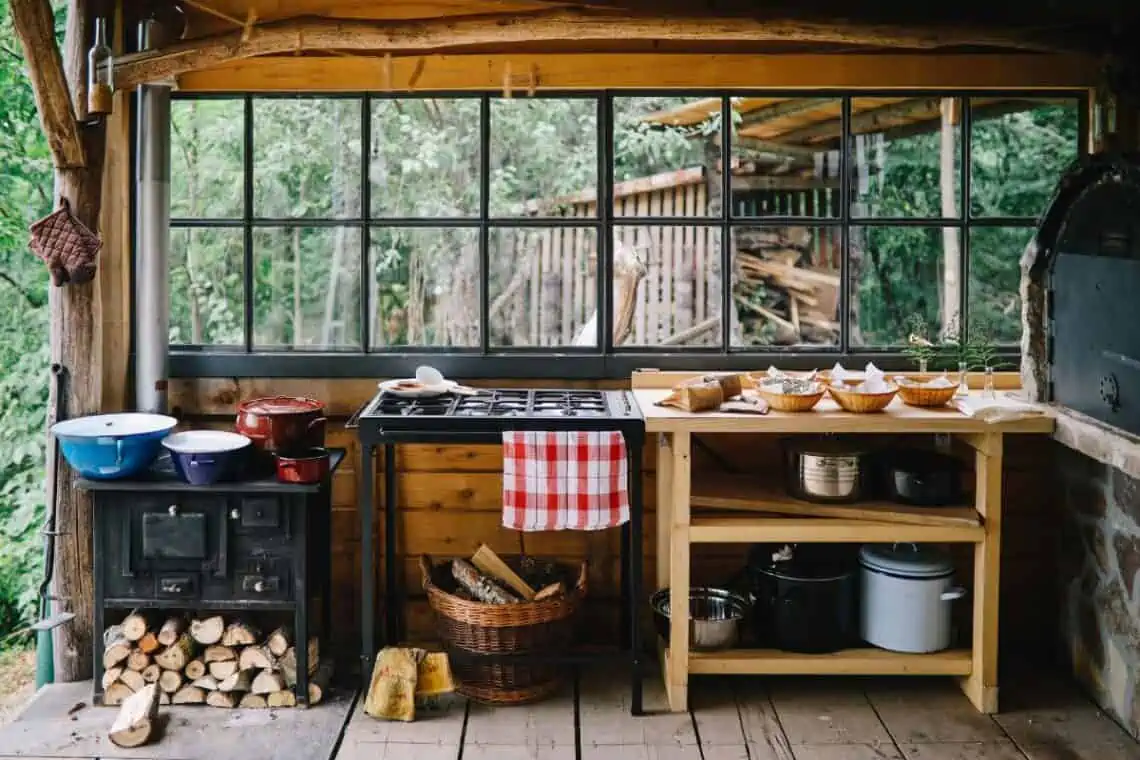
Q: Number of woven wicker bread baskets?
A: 3